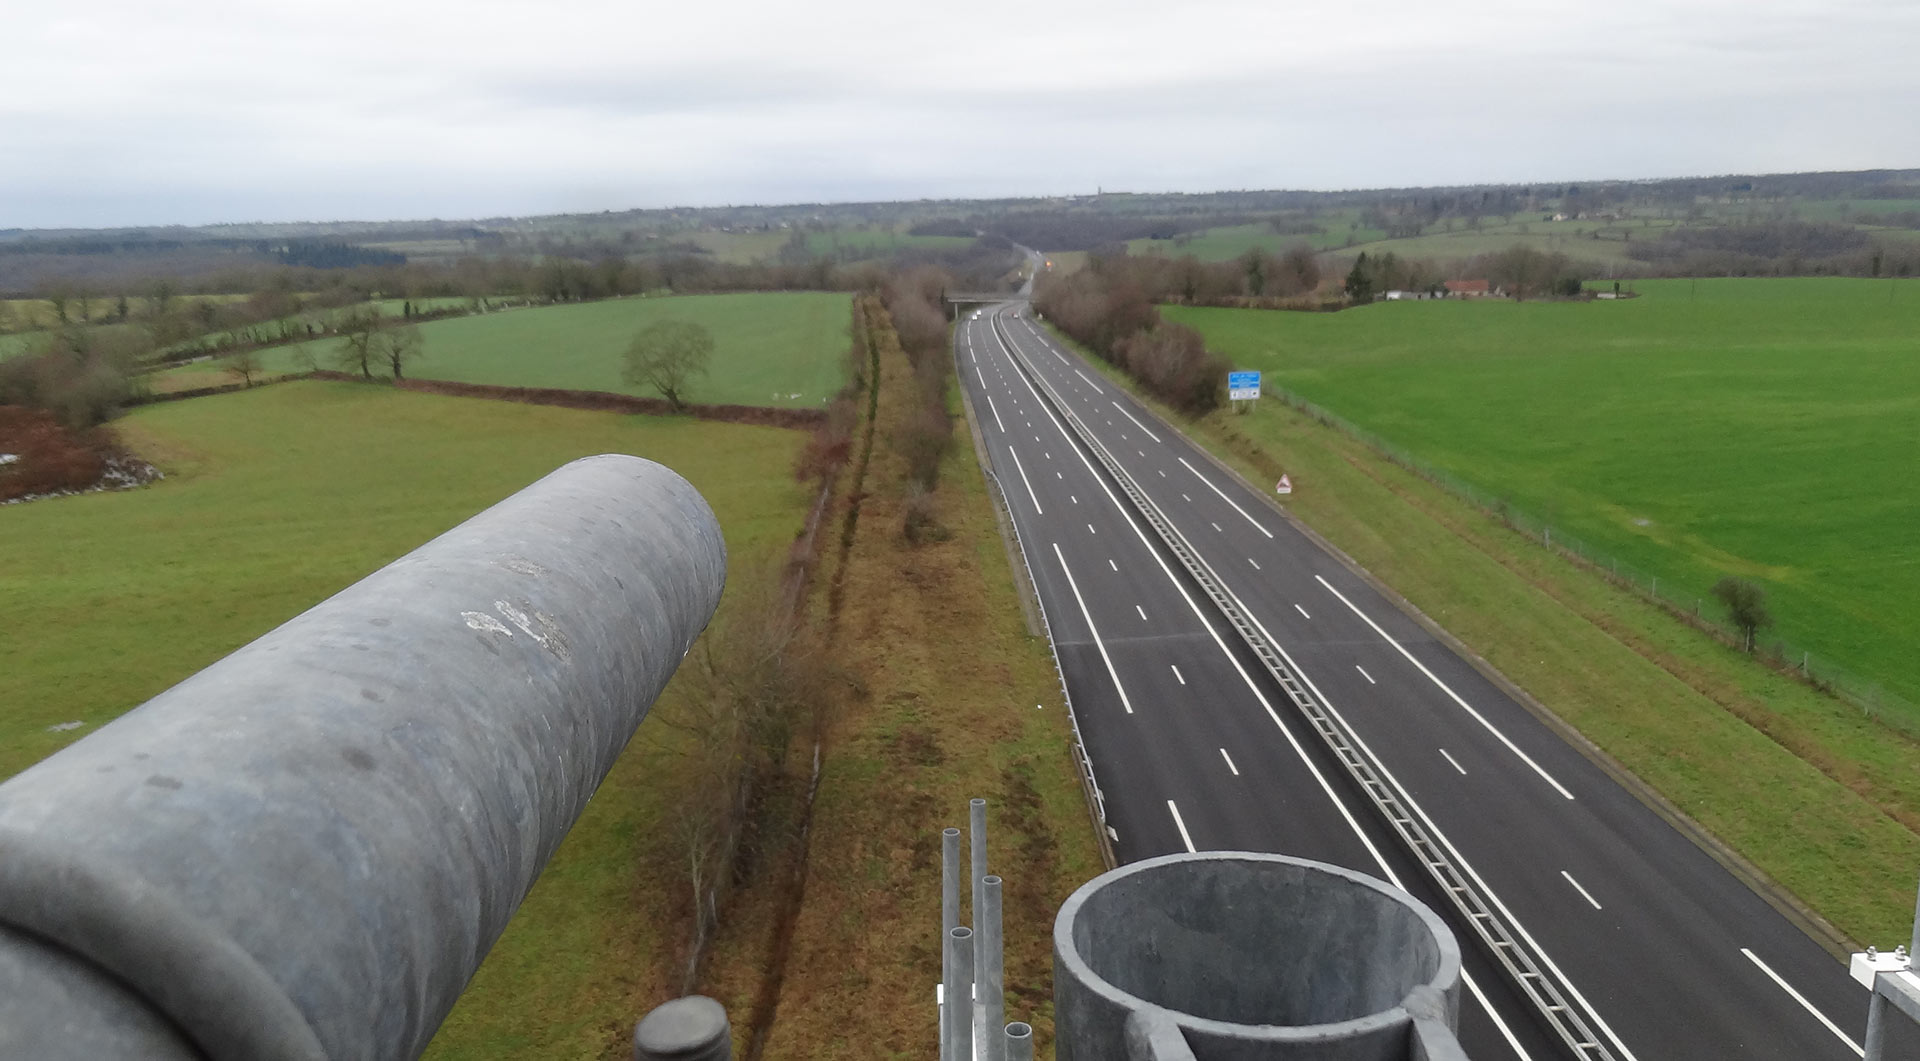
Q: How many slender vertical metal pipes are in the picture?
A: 5